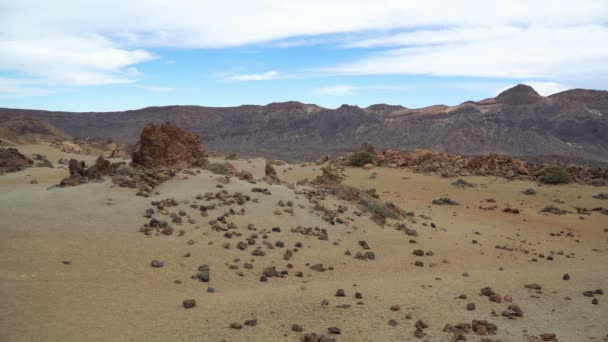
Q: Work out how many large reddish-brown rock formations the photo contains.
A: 1